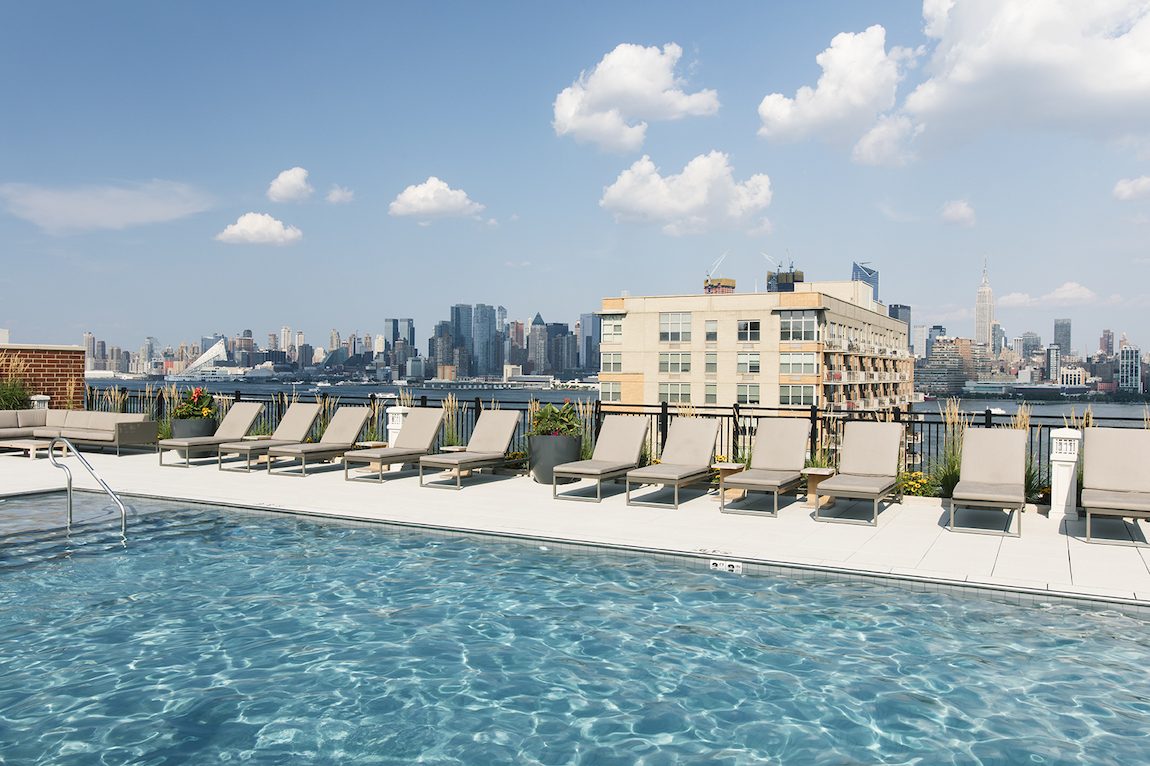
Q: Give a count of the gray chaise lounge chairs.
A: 11